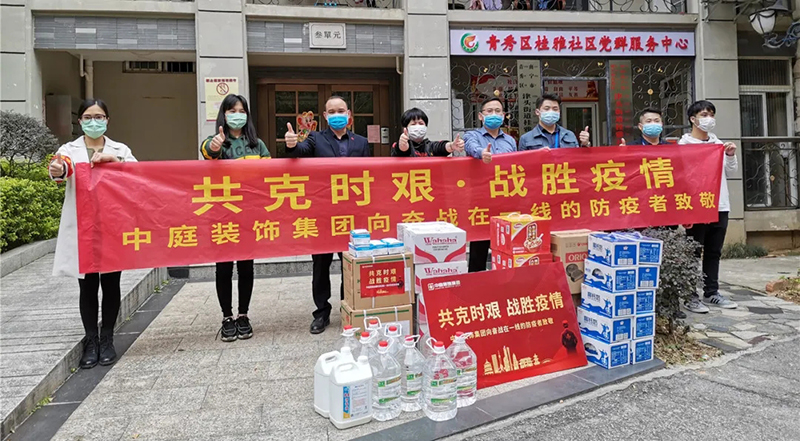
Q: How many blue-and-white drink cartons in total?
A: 10